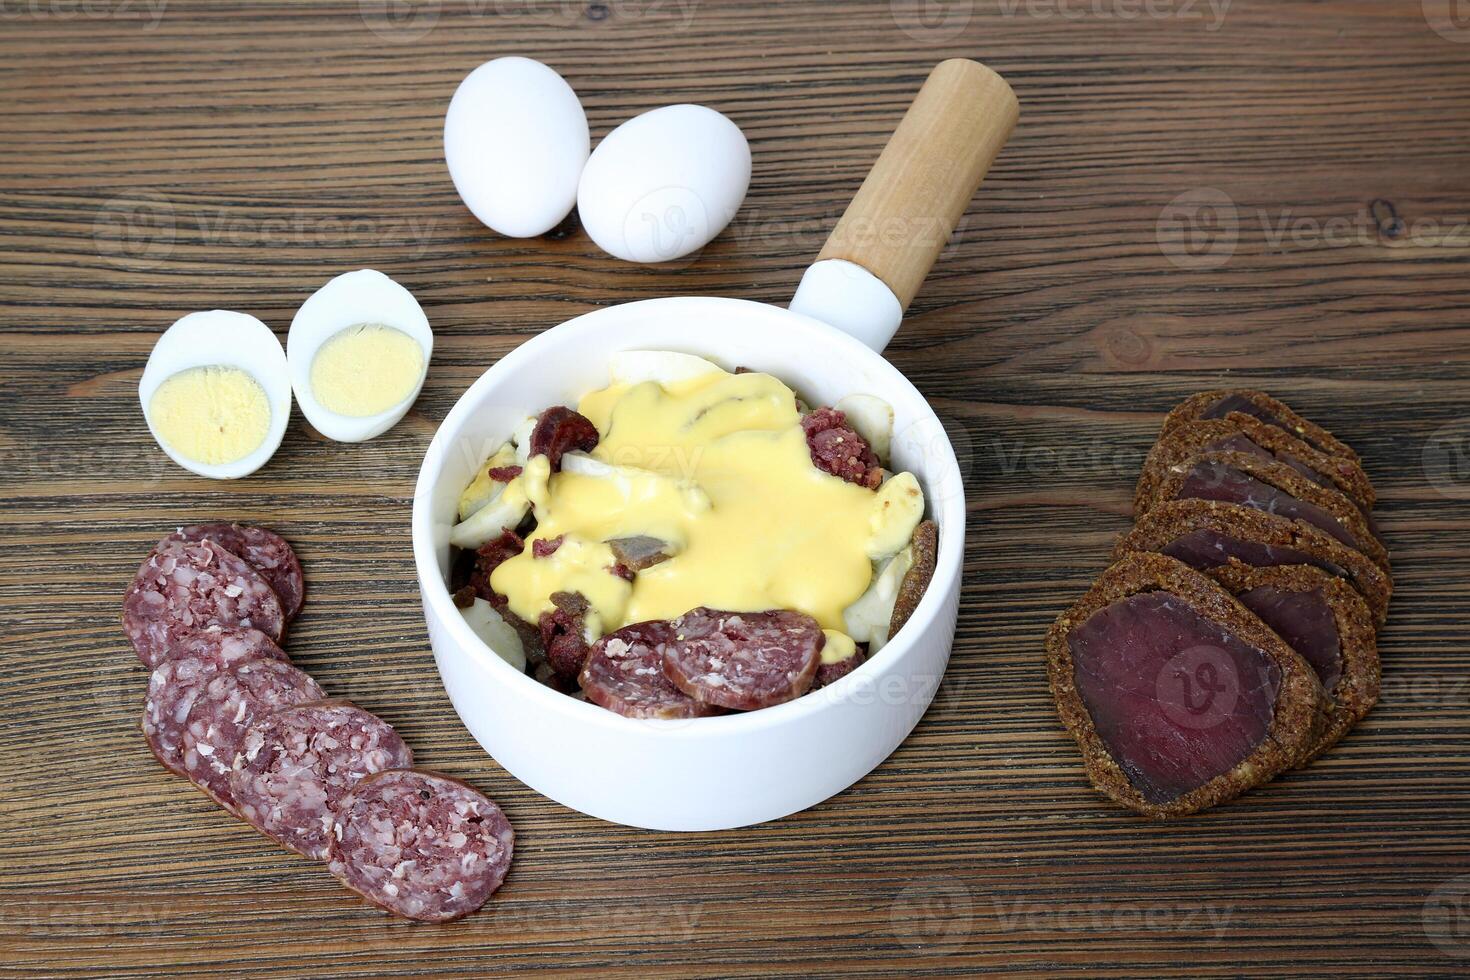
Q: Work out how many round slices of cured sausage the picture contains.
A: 8